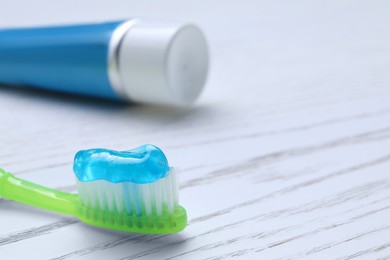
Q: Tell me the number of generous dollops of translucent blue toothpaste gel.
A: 1